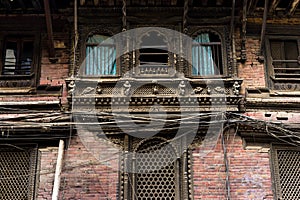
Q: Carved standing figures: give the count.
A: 4